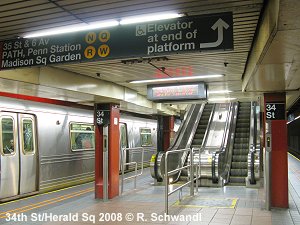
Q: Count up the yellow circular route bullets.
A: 4